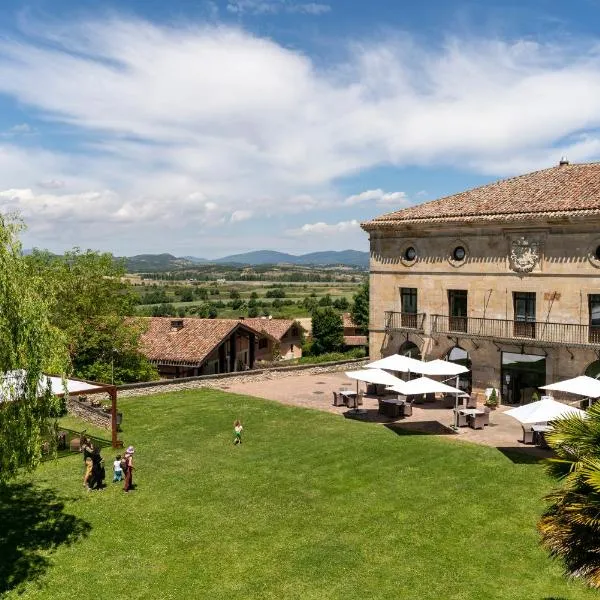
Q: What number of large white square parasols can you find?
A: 6